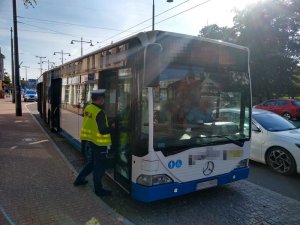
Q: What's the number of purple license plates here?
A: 0